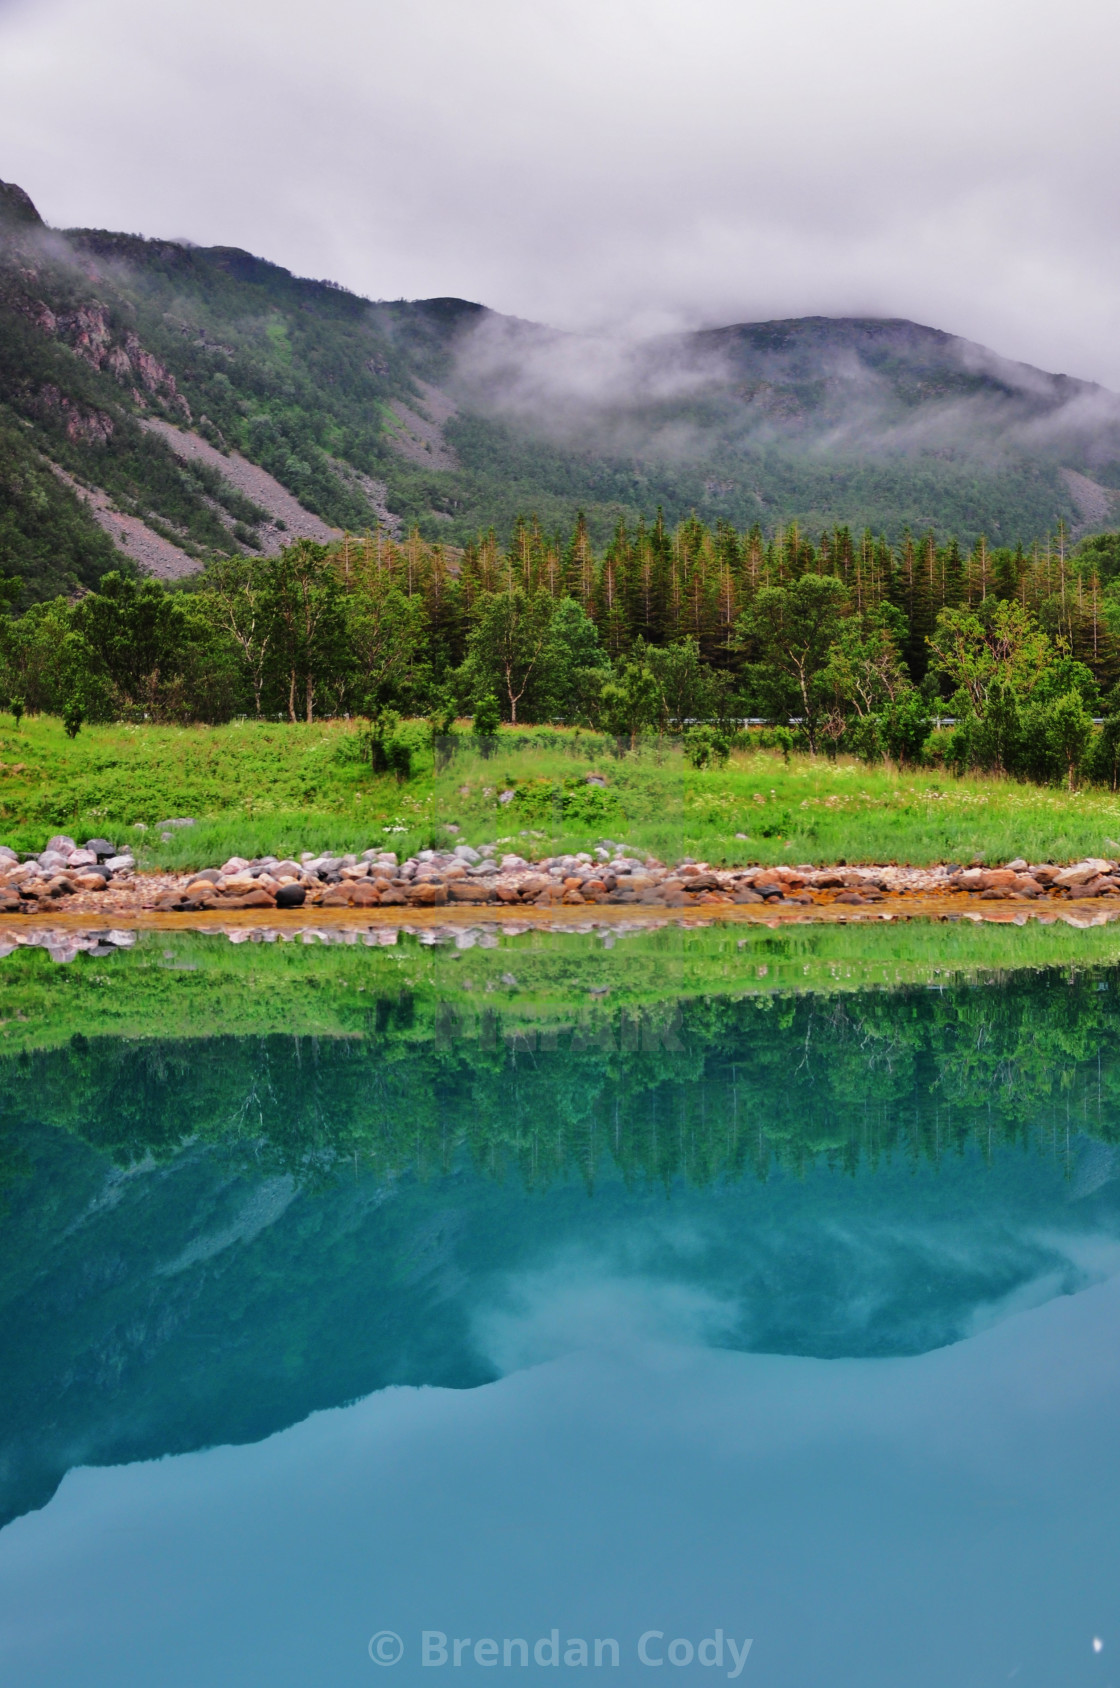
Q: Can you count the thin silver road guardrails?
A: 1